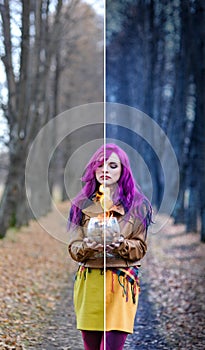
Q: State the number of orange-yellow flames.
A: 1